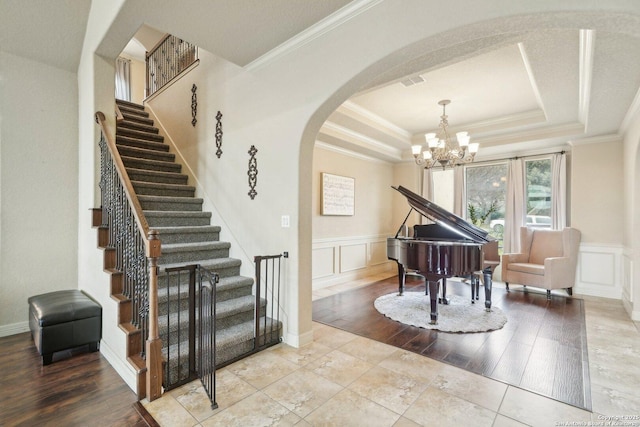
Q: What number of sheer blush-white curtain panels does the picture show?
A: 4